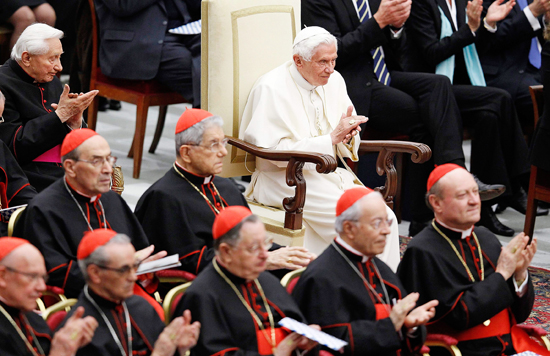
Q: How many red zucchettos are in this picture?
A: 7